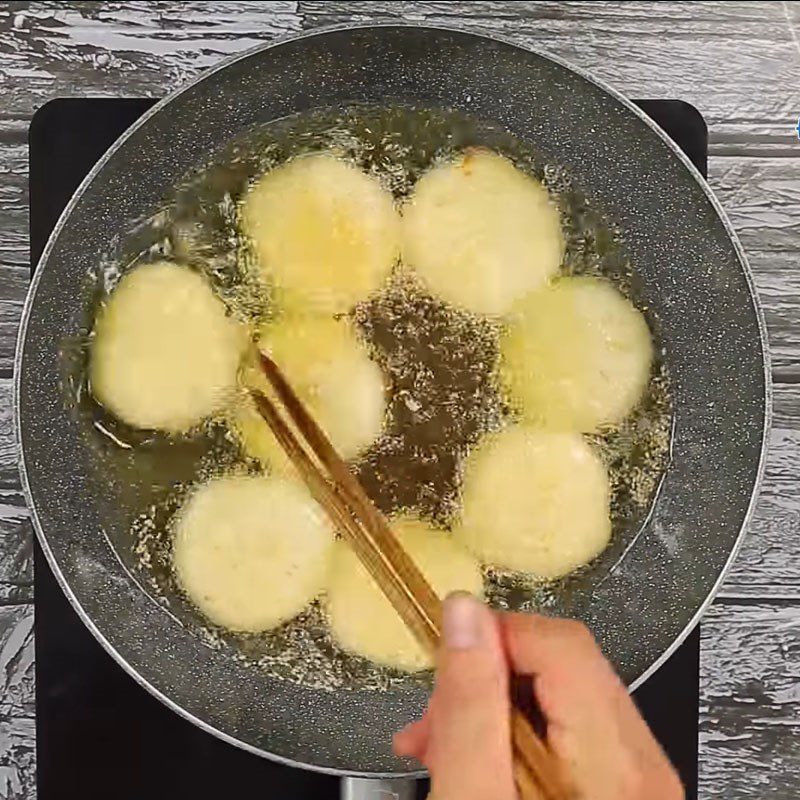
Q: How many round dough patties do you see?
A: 8